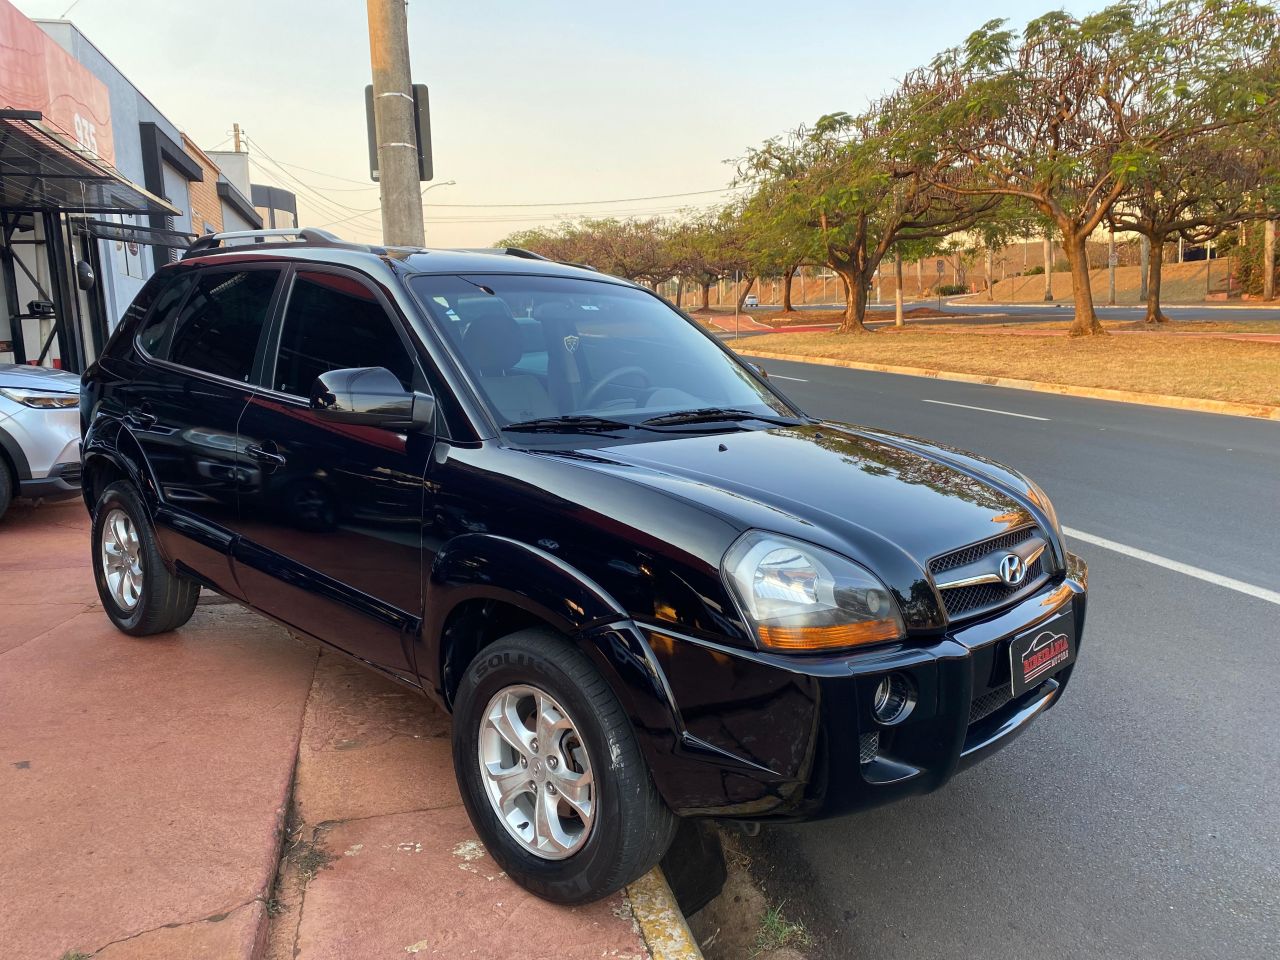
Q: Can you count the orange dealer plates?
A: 0